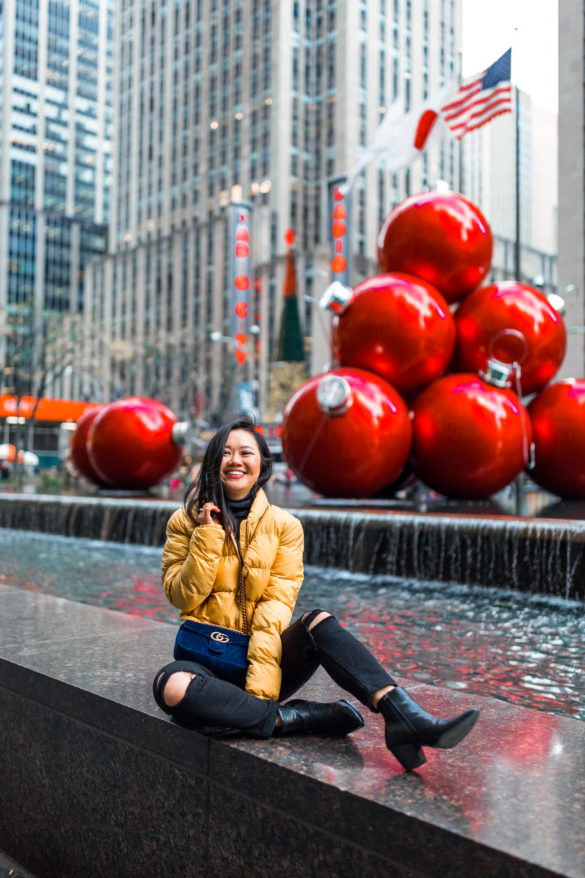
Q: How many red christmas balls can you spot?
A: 8